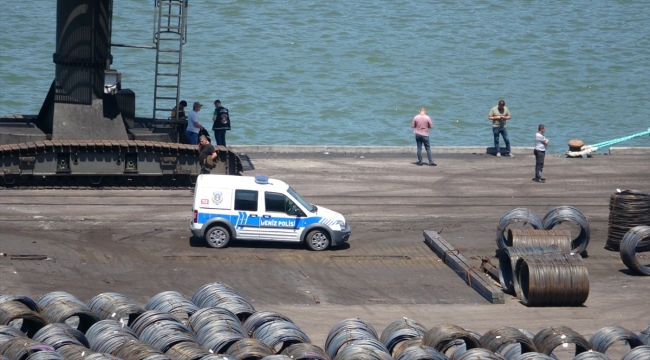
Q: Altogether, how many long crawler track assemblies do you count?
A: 1